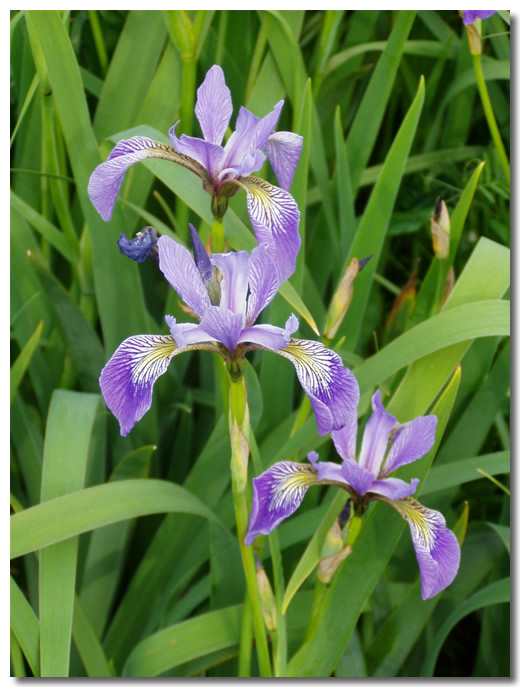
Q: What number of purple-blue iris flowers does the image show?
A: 3